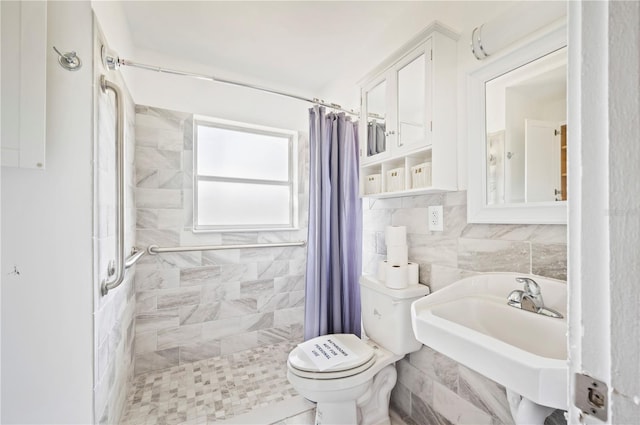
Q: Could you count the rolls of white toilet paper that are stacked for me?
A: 5